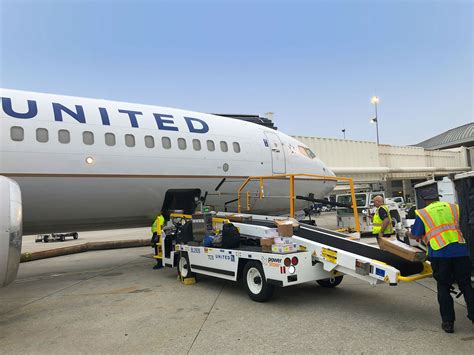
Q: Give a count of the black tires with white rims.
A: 2